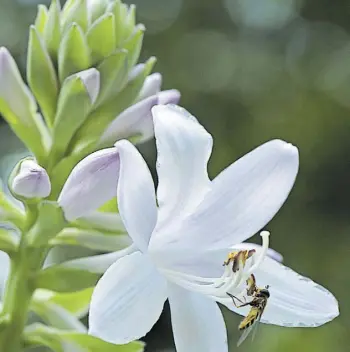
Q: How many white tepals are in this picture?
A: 6